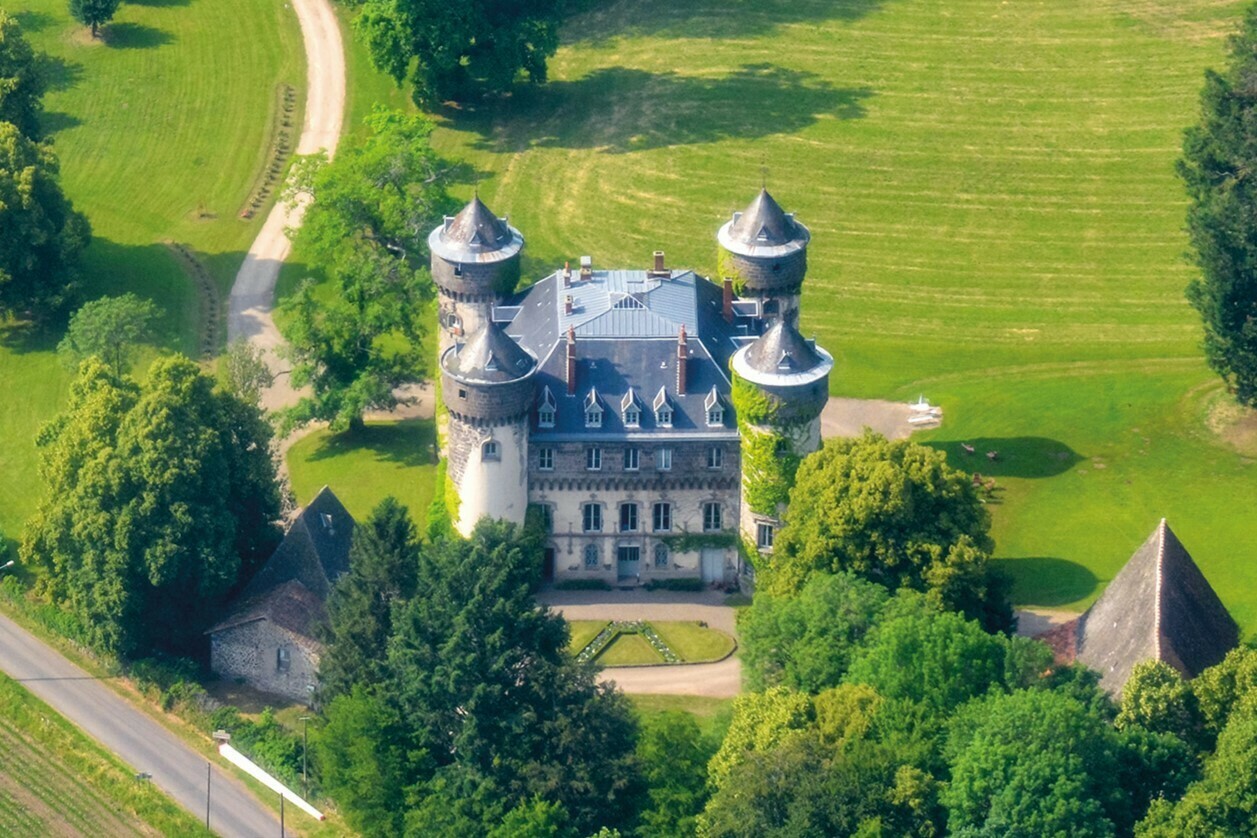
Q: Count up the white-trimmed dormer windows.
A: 5